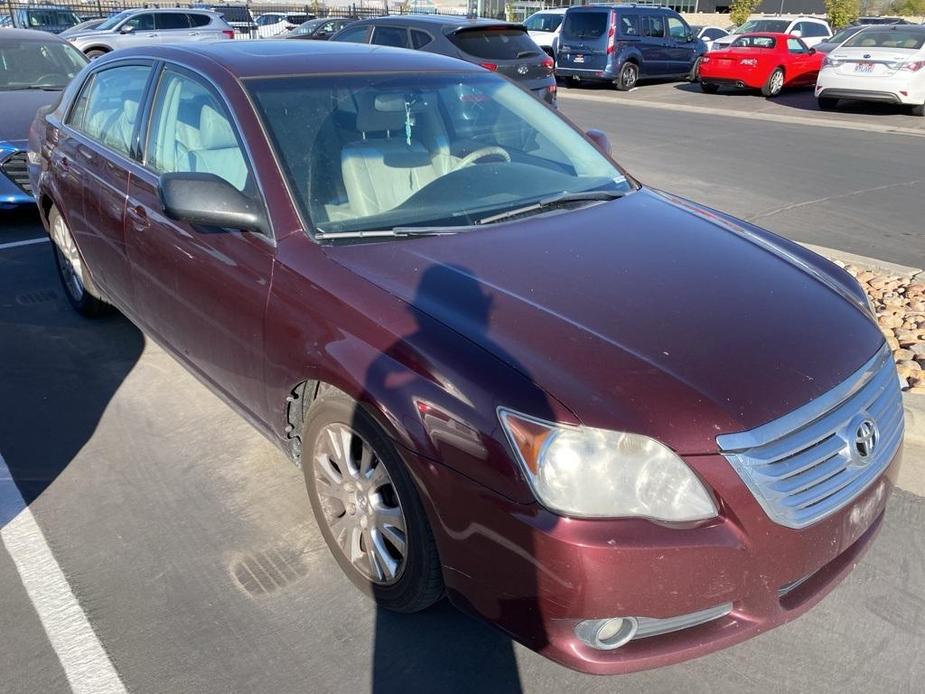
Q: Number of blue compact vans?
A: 1